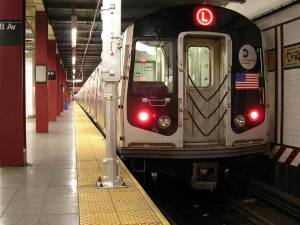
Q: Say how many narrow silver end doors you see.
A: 1